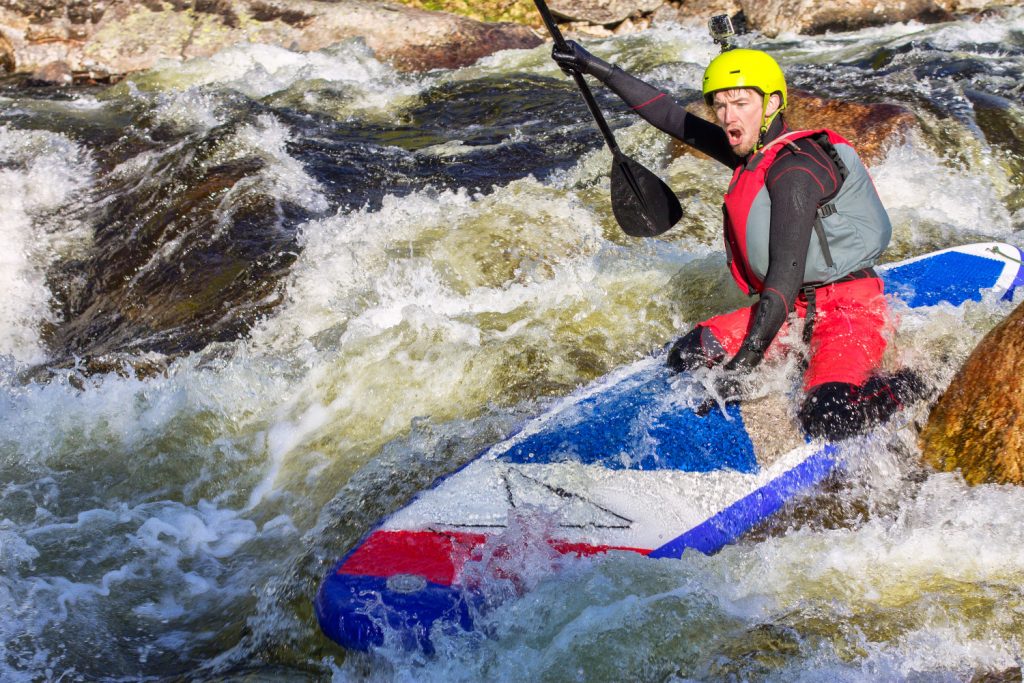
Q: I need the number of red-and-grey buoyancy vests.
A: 1